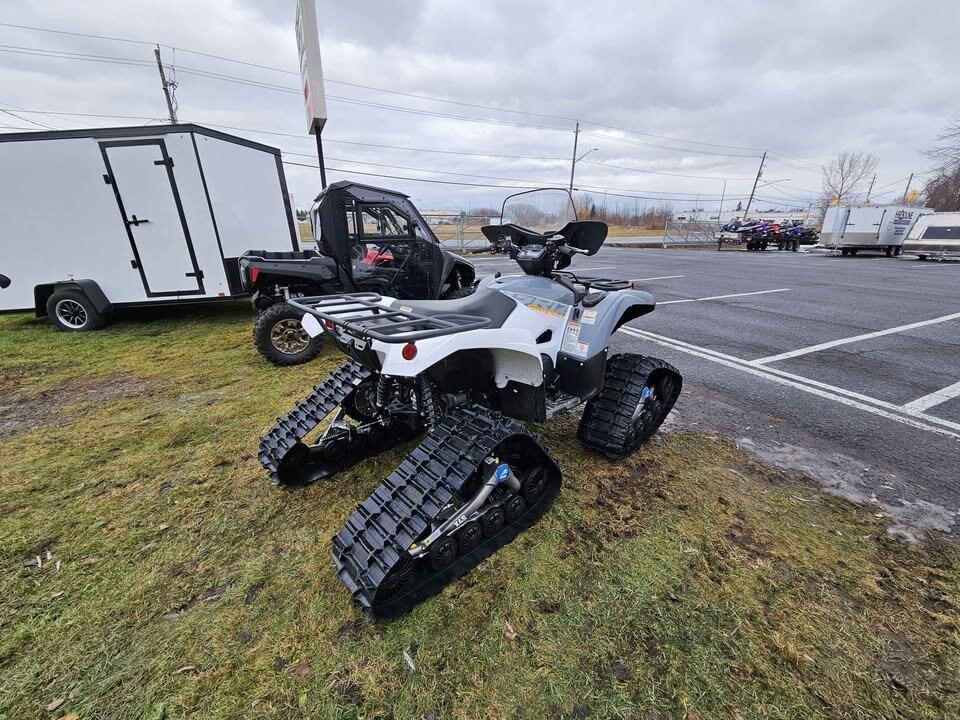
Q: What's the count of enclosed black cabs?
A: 1